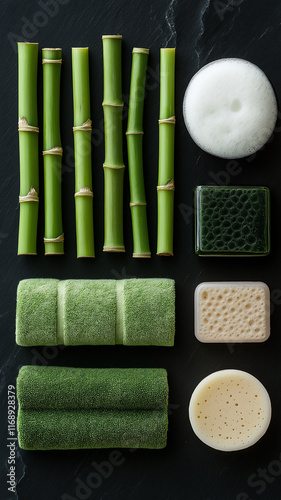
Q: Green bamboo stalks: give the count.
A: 6